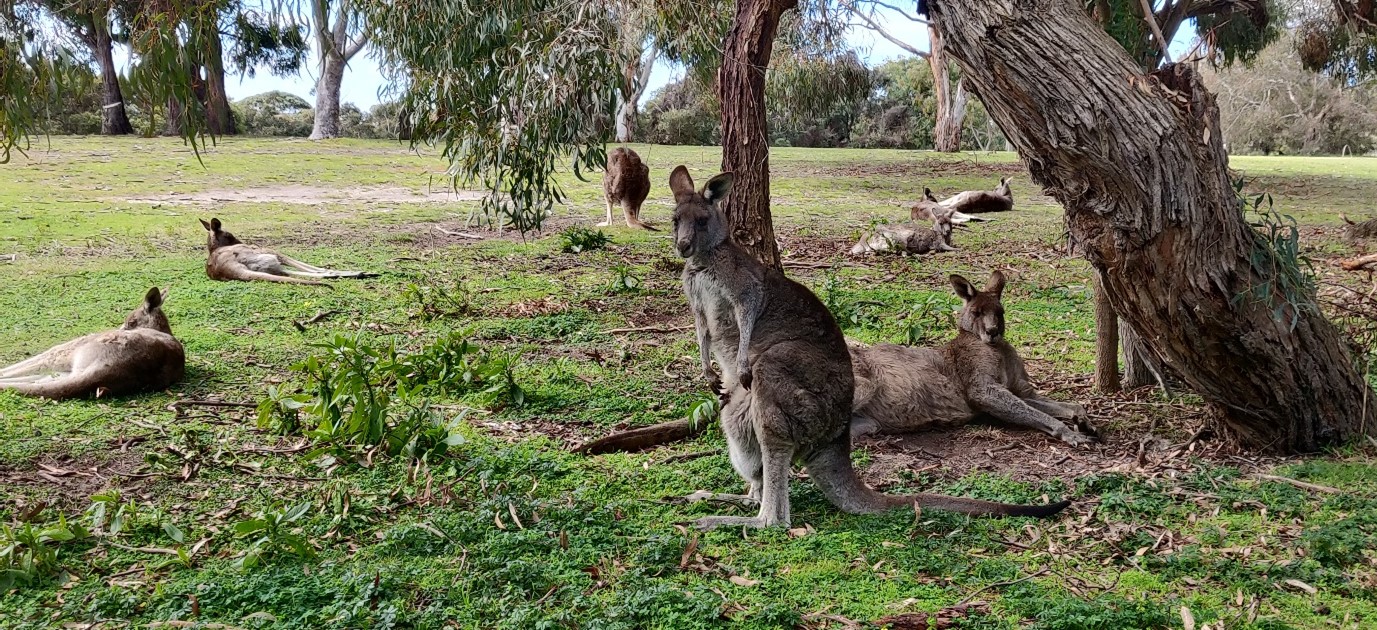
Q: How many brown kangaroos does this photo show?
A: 8